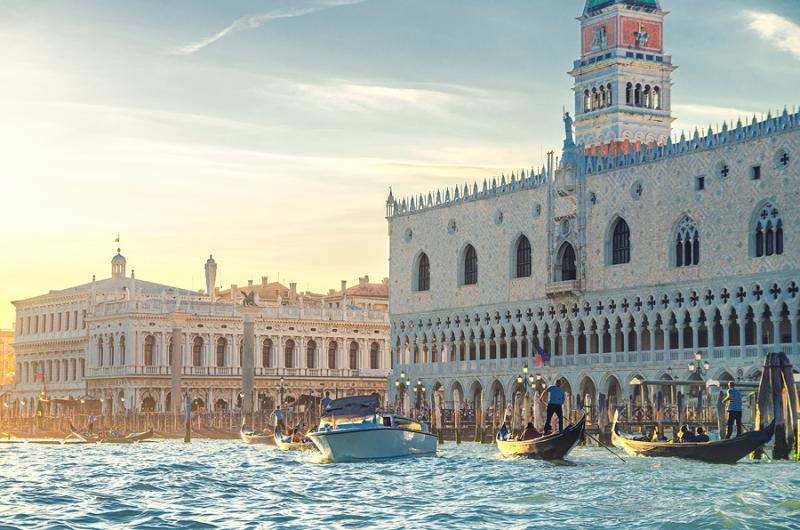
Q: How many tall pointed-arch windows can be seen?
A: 7